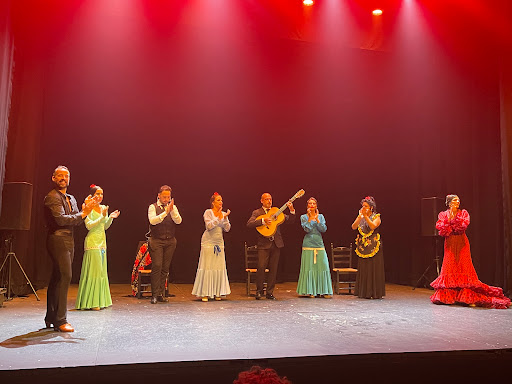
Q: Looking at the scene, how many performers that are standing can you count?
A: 8